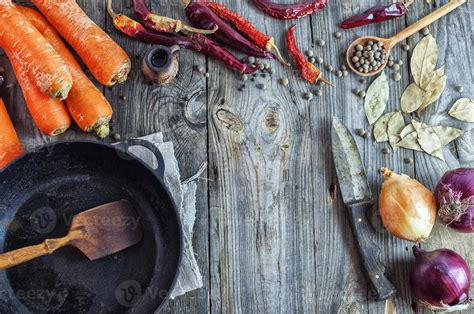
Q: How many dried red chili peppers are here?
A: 8